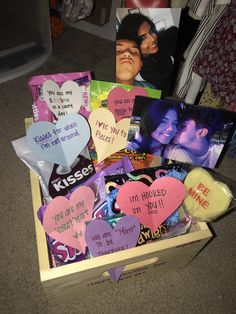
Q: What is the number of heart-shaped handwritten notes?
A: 7